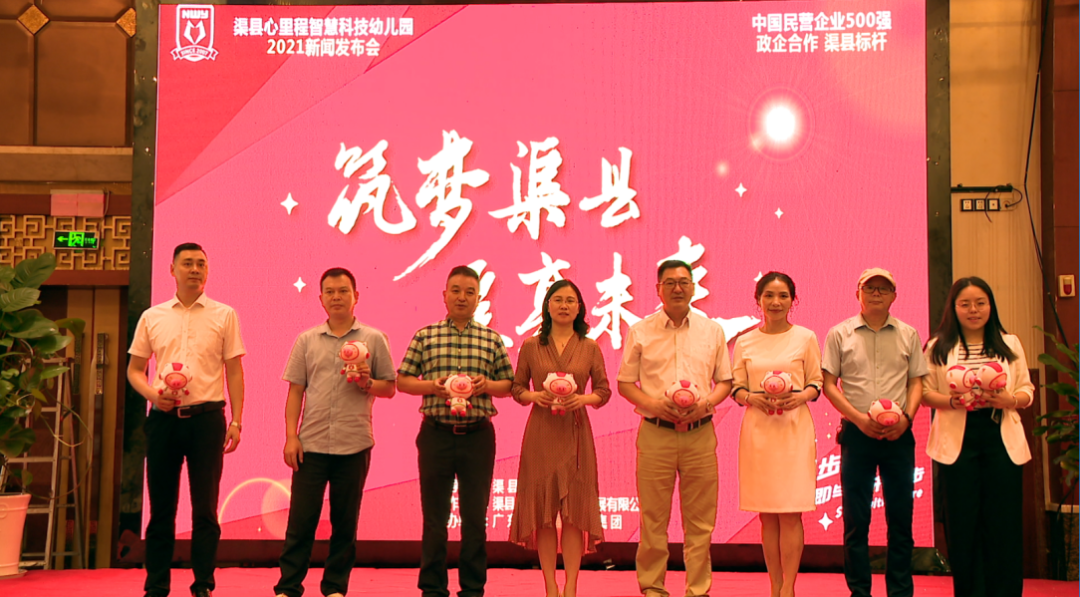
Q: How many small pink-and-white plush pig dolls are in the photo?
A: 9